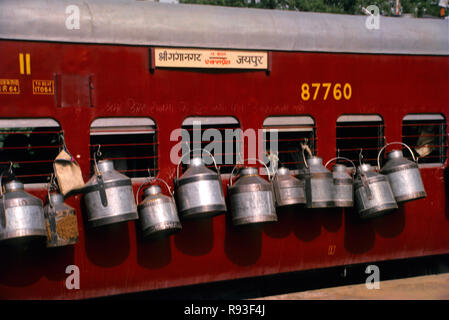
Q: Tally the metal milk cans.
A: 11